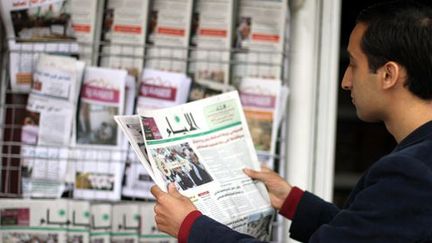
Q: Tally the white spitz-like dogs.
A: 0